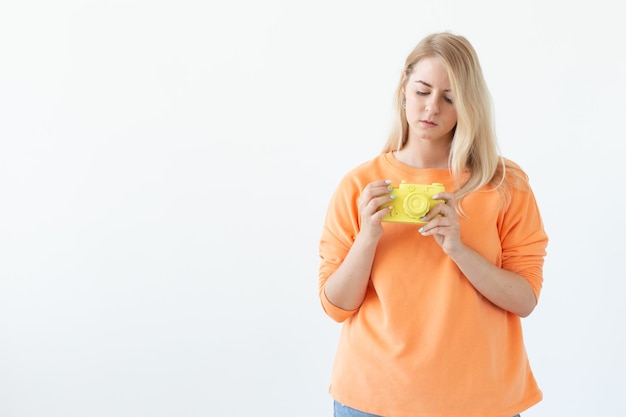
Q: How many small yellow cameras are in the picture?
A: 1